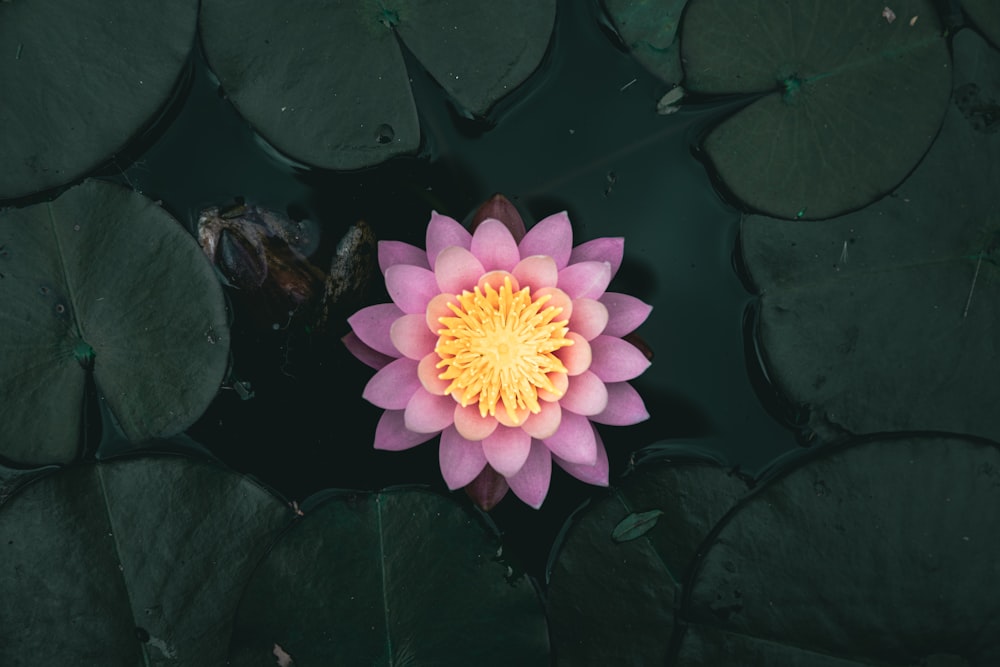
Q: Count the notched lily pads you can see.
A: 3